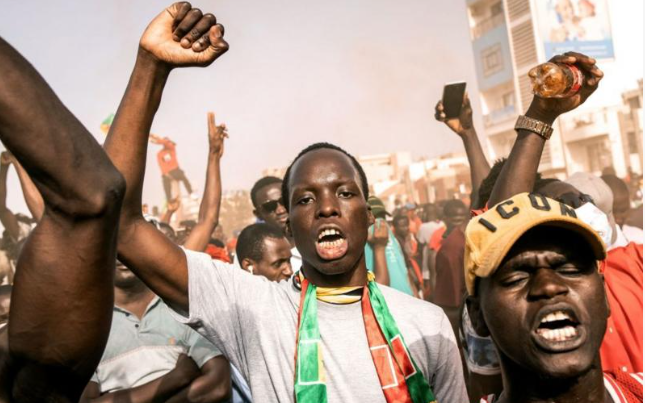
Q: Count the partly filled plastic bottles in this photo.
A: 1